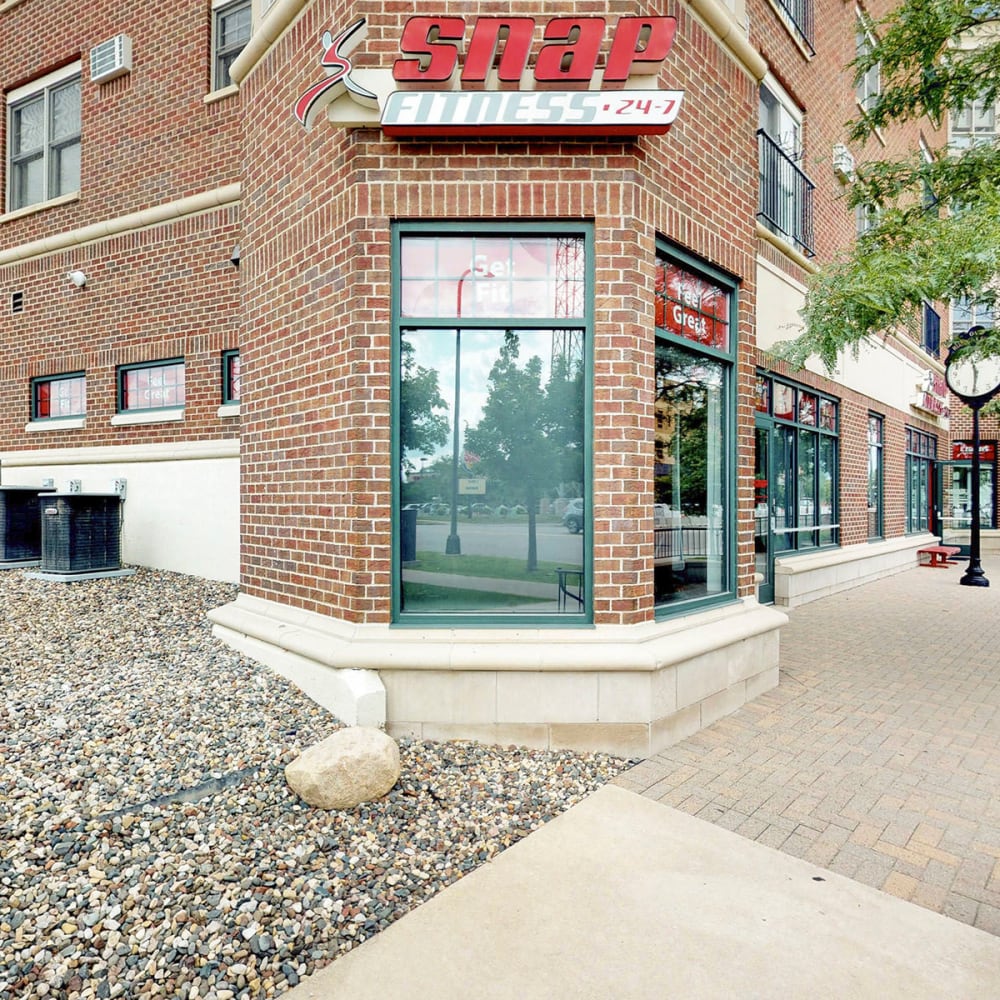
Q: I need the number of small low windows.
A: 3